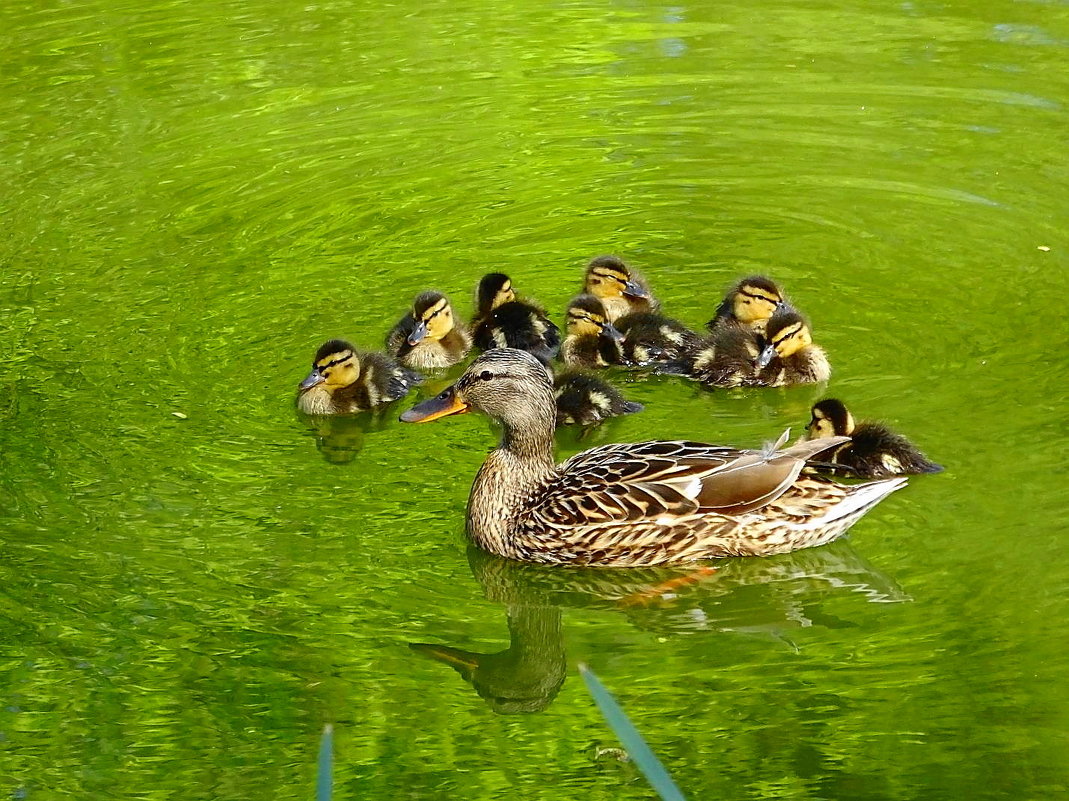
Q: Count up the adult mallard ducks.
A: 1